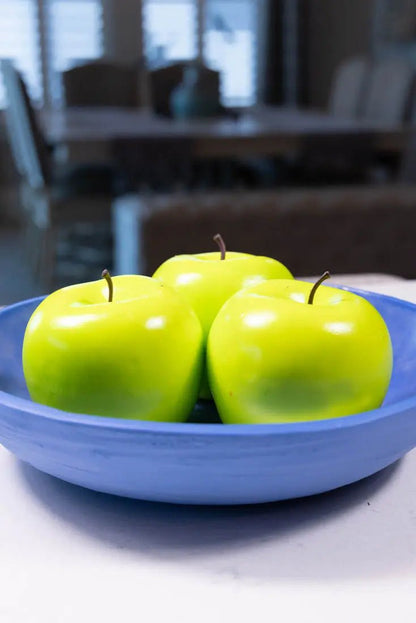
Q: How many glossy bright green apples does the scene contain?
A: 3